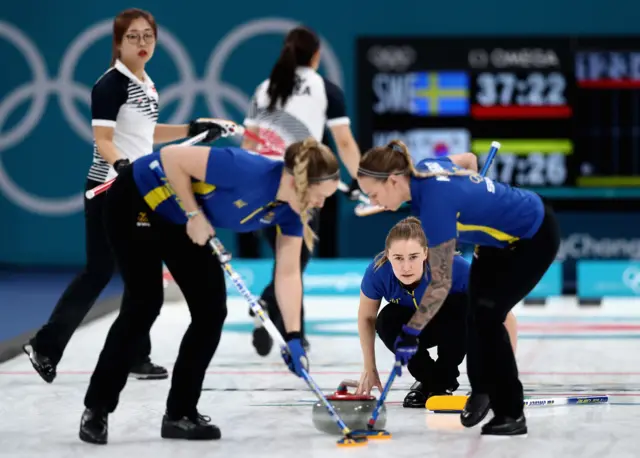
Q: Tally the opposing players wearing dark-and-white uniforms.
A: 2